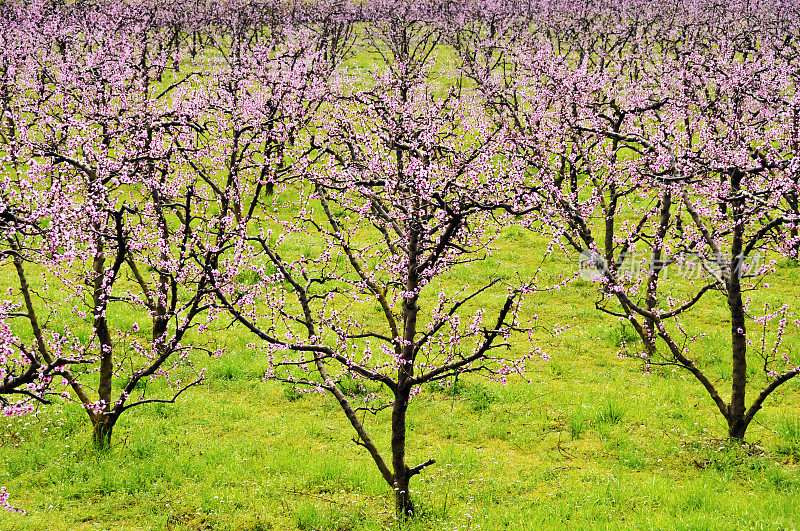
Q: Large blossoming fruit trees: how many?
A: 3